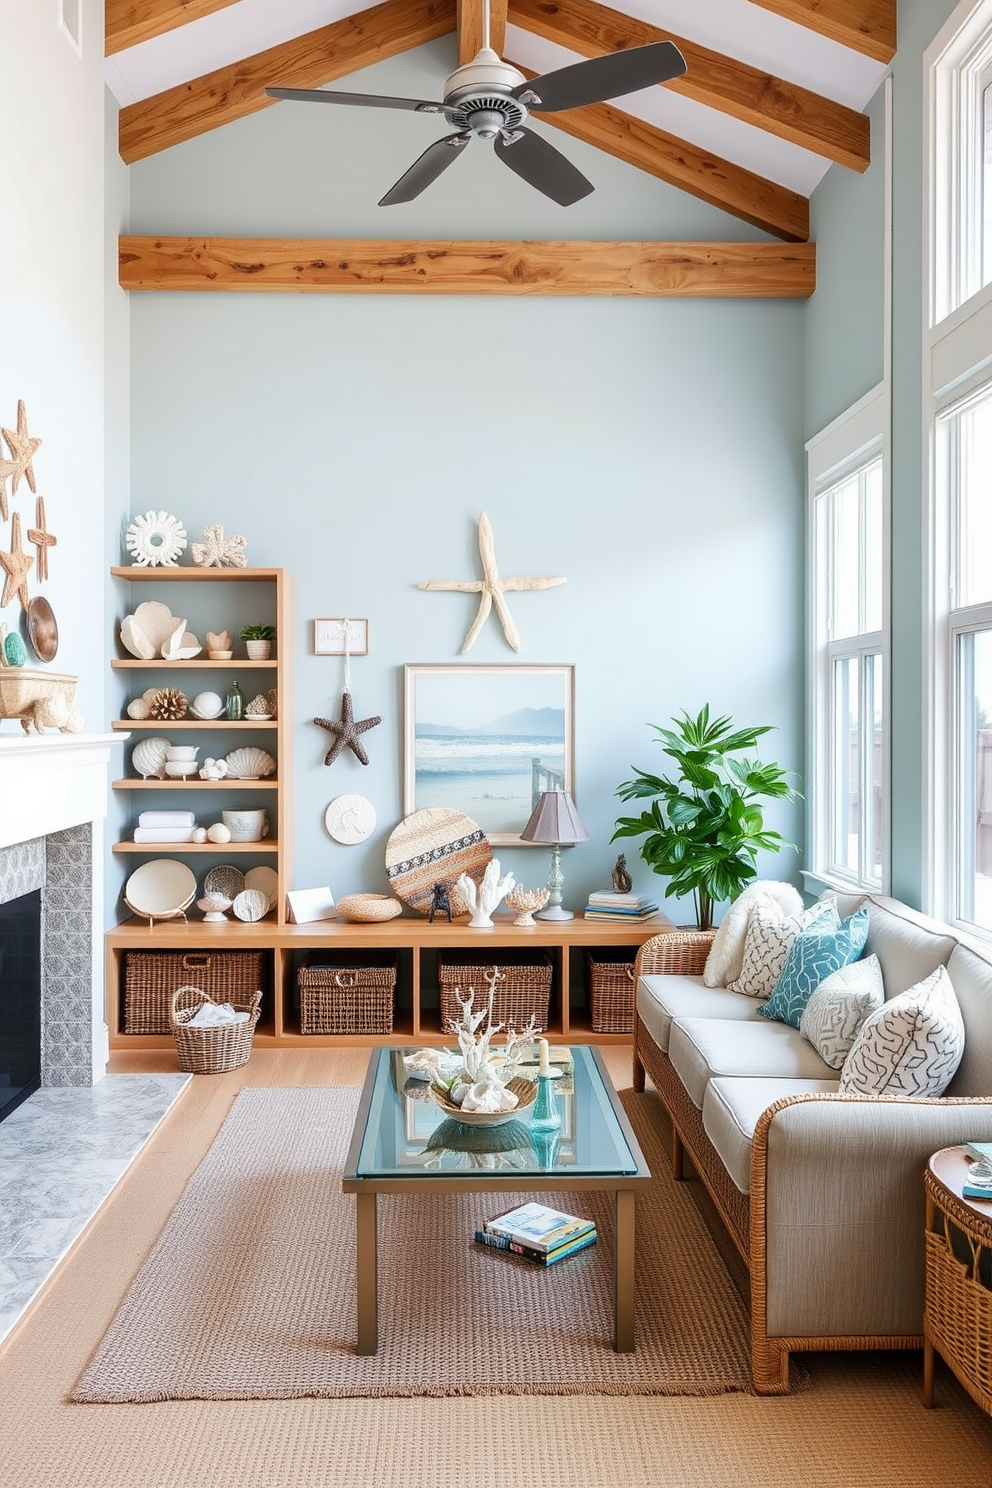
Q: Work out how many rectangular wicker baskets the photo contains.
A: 4